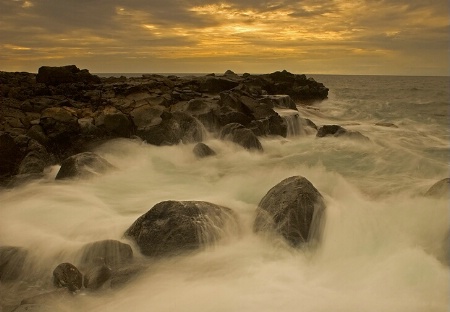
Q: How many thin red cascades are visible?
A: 0